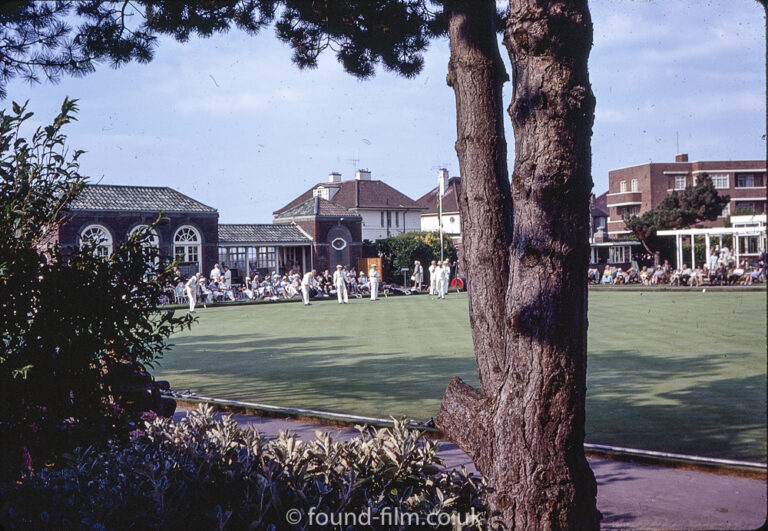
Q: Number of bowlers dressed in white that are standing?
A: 7